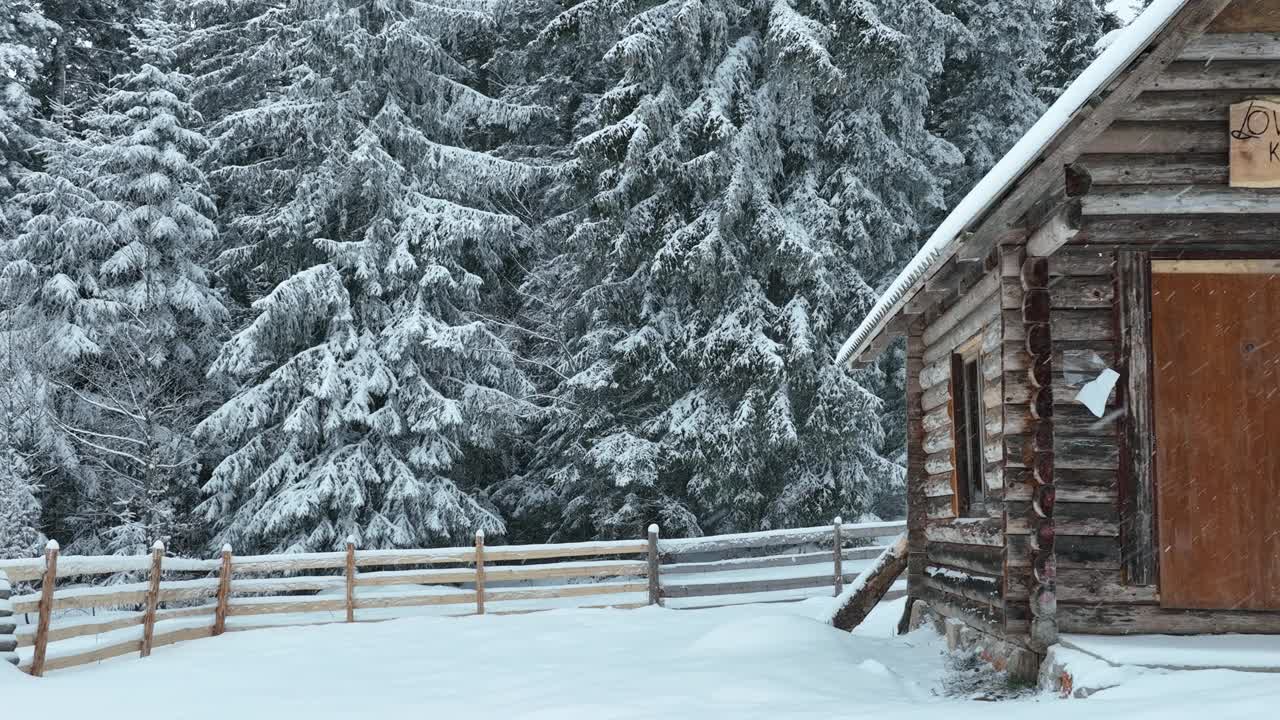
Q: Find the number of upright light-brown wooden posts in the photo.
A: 5